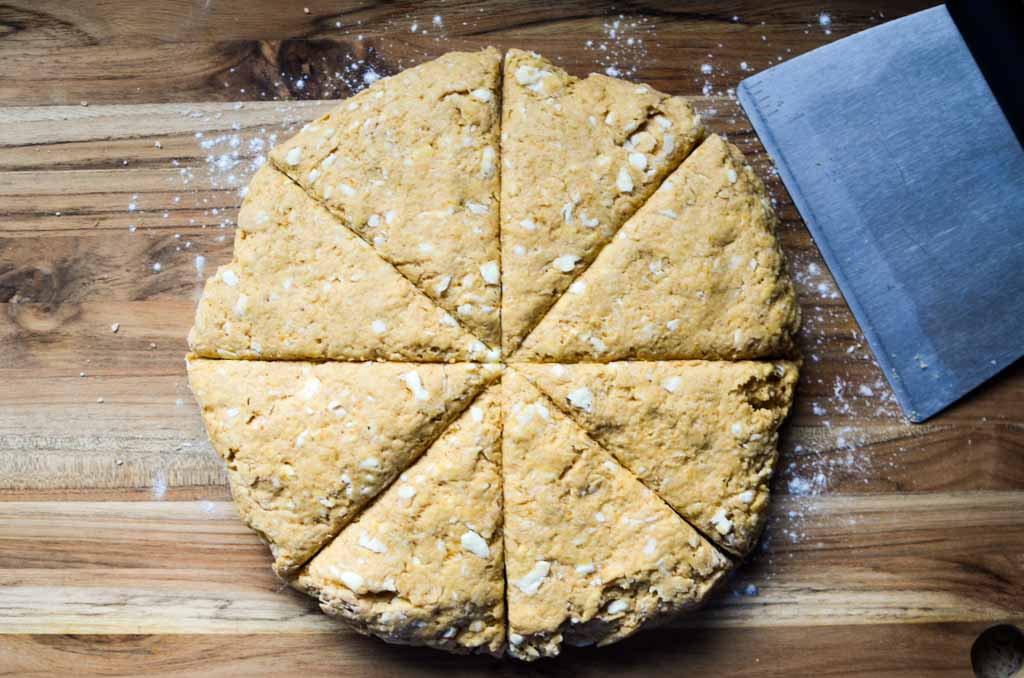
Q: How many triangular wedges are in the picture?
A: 8